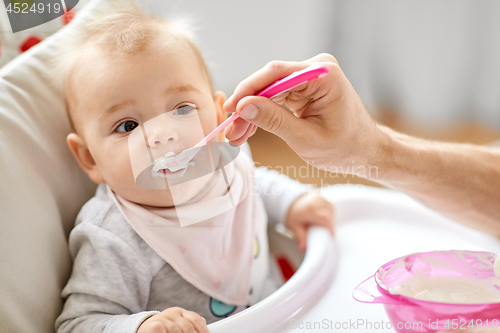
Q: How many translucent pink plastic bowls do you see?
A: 1